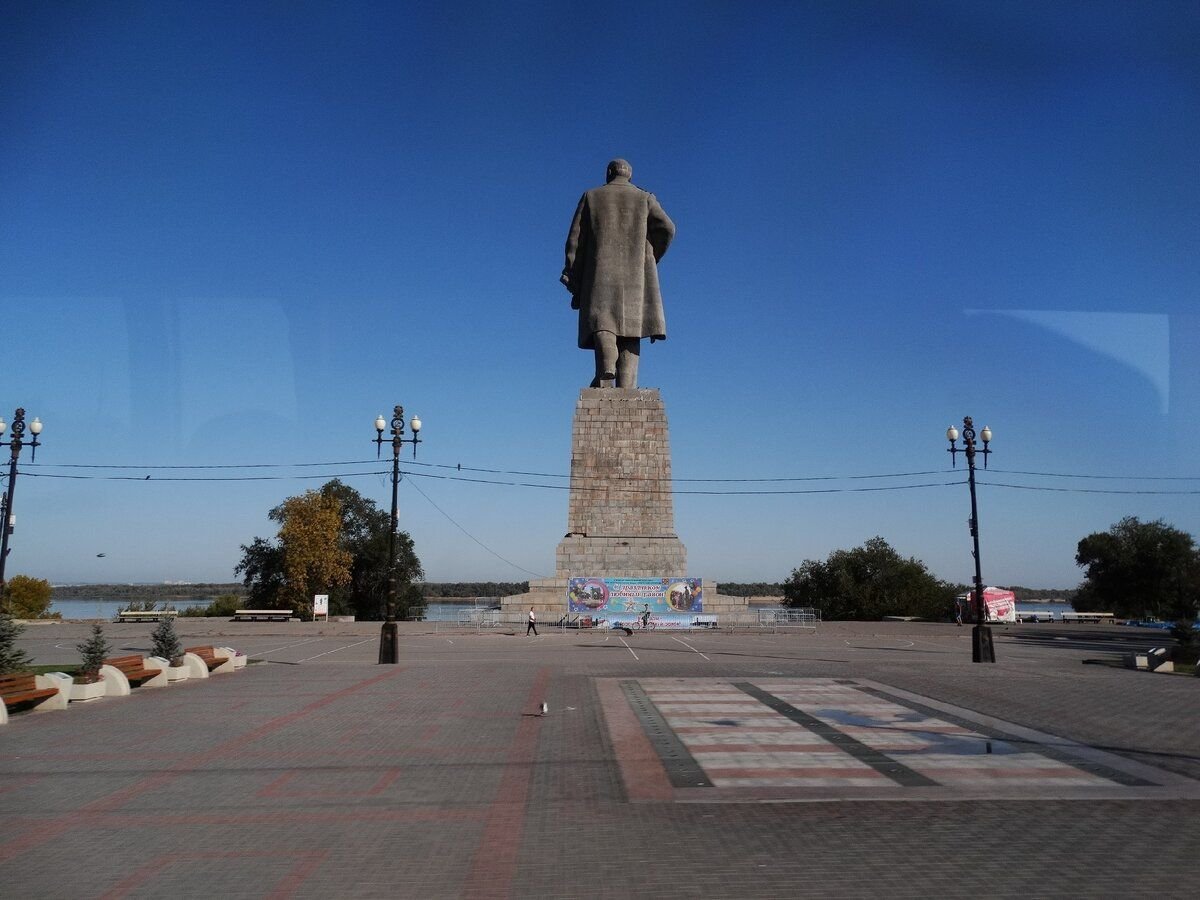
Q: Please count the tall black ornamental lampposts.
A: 3